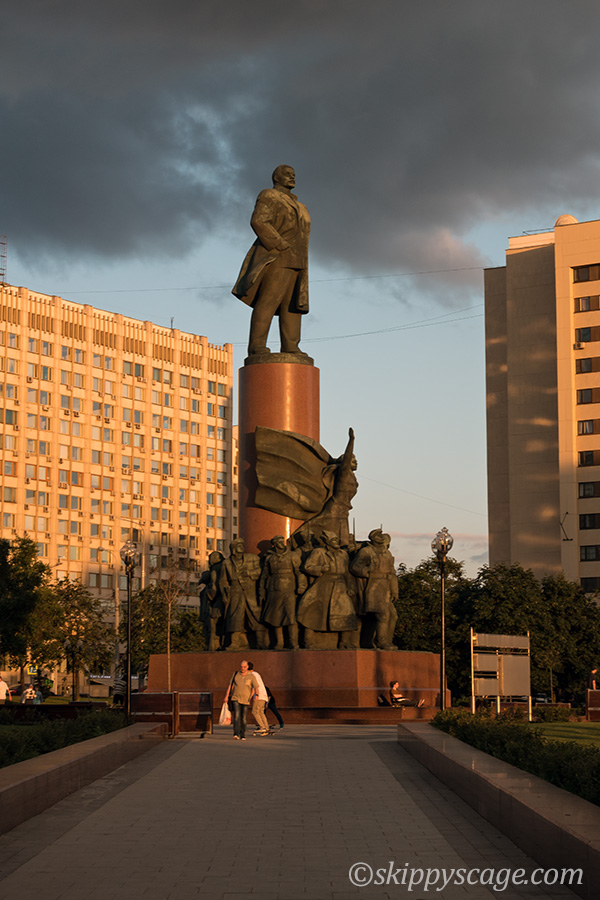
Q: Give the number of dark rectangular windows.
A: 11